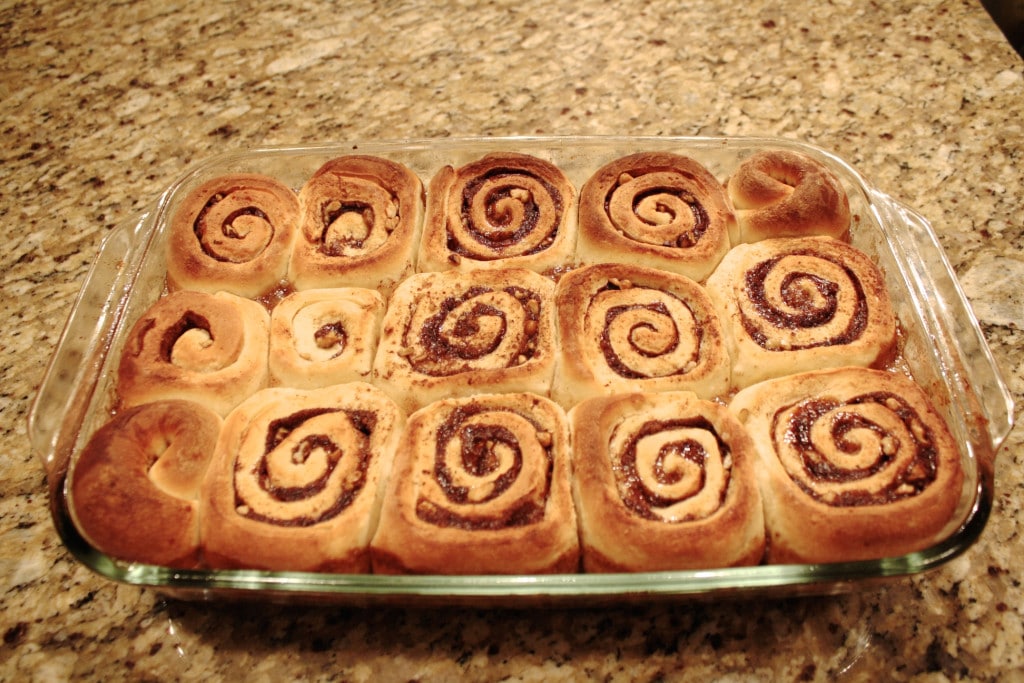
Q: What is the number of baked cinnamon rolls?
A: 15